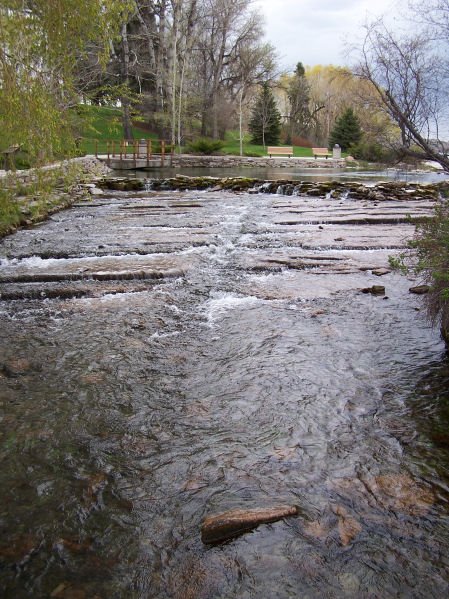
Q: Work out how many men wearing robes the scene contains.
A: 0